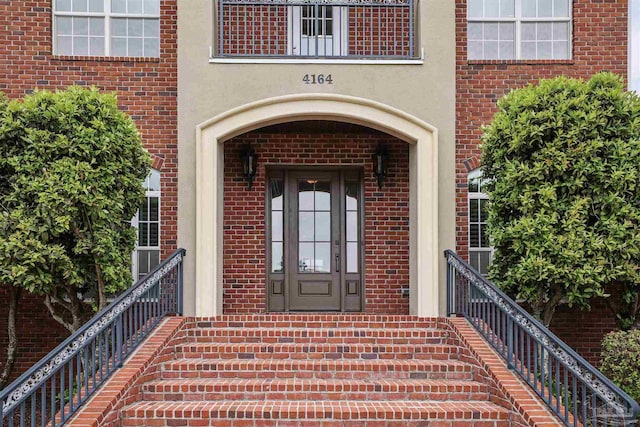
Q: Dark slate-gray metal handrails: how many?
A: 2